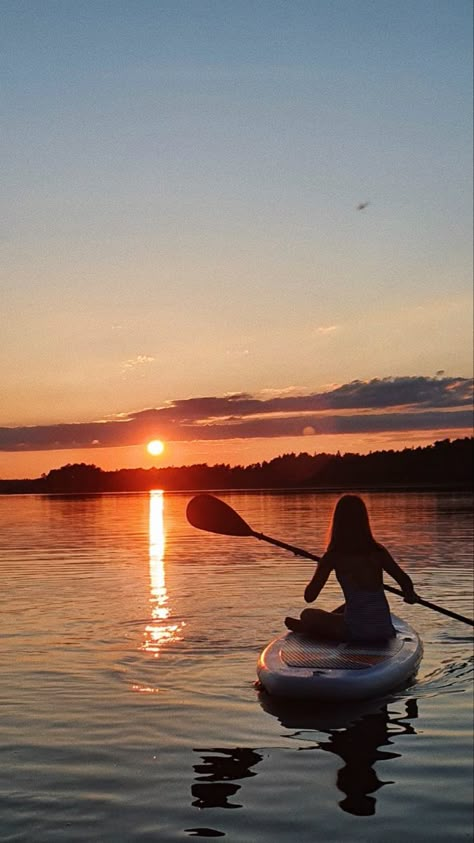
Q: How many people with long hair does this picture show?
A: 1